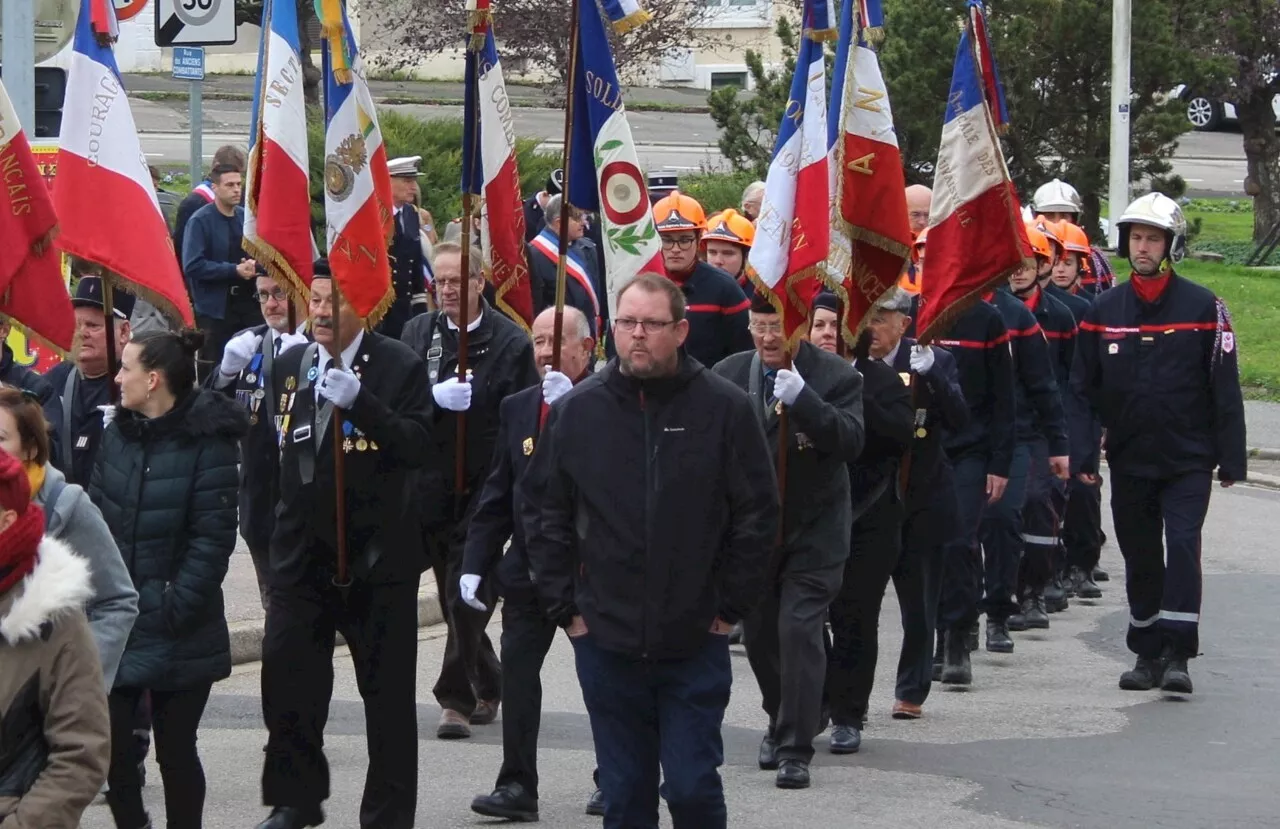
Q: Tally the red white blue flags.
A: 9